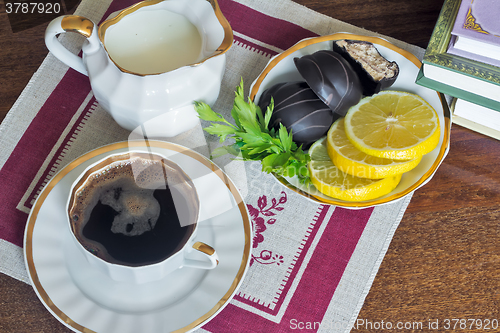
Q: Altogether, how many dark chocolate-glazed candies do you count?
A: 3